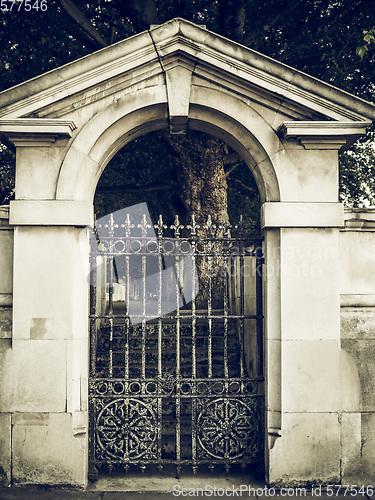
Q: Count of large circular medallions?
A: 2